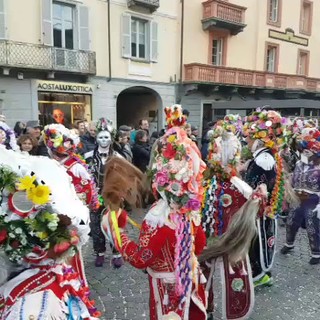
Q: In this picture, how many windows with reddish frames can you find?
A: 5